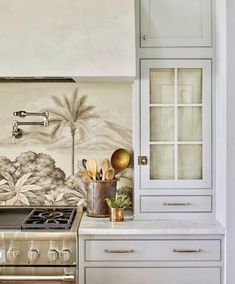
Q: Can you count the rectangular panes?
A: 6